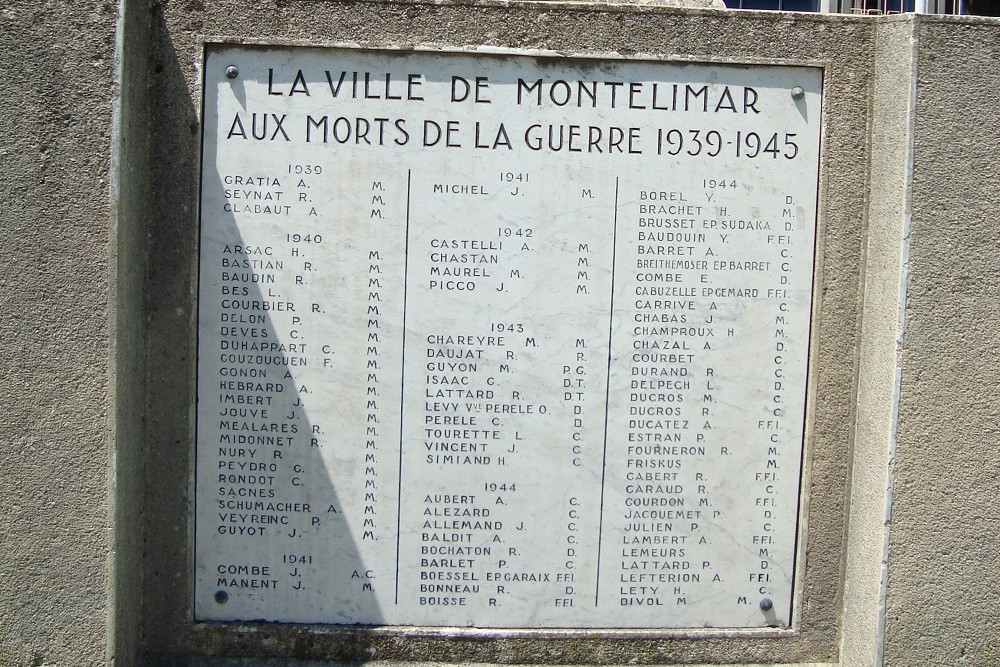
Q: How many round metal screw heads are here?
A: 4